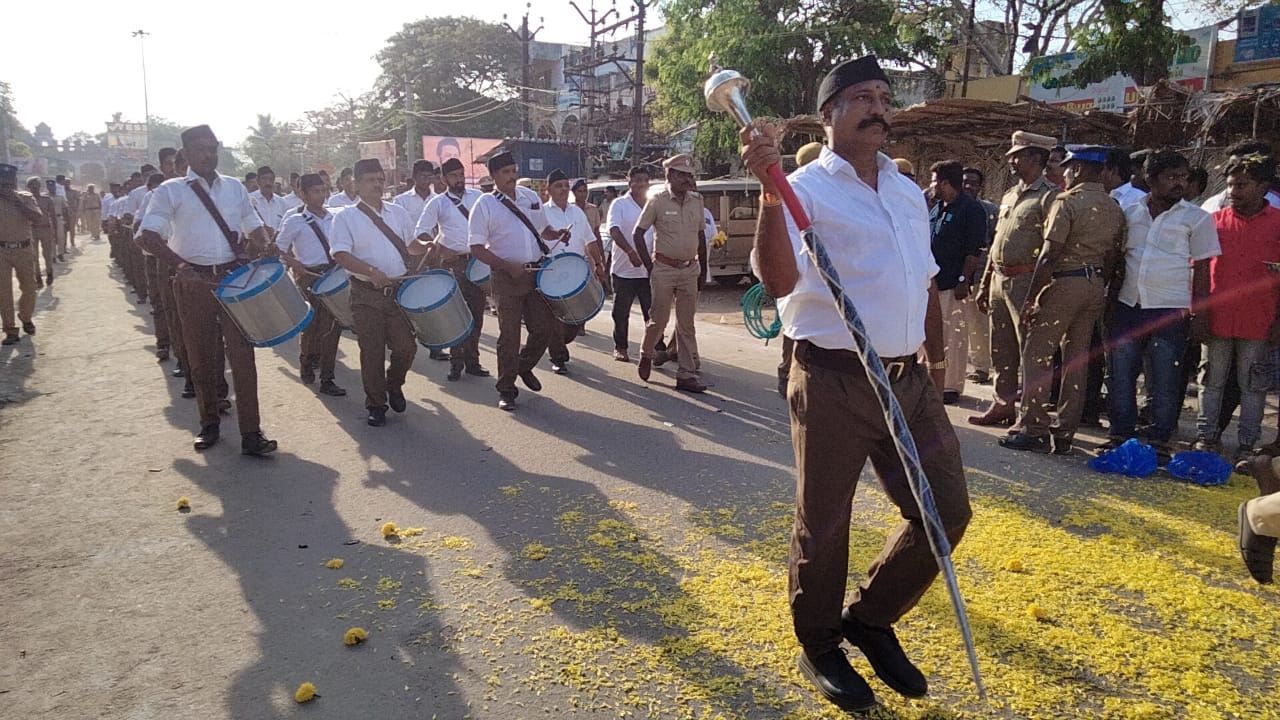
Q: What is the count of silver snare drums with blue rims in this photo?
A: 5